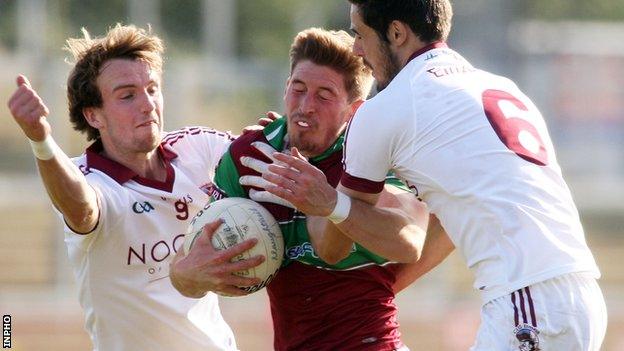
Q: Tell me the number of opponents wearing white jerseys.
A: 2